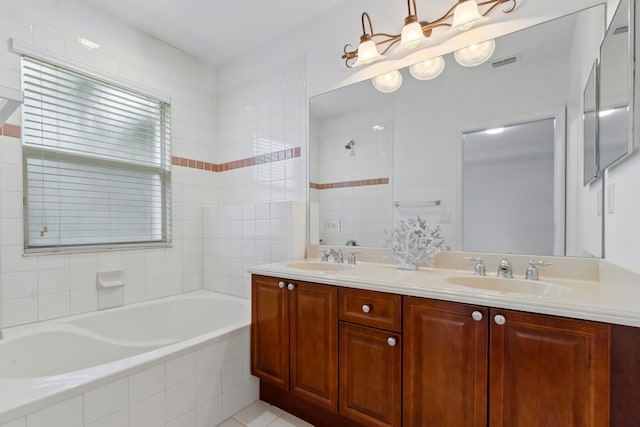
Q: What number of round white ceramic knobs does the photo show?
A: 6